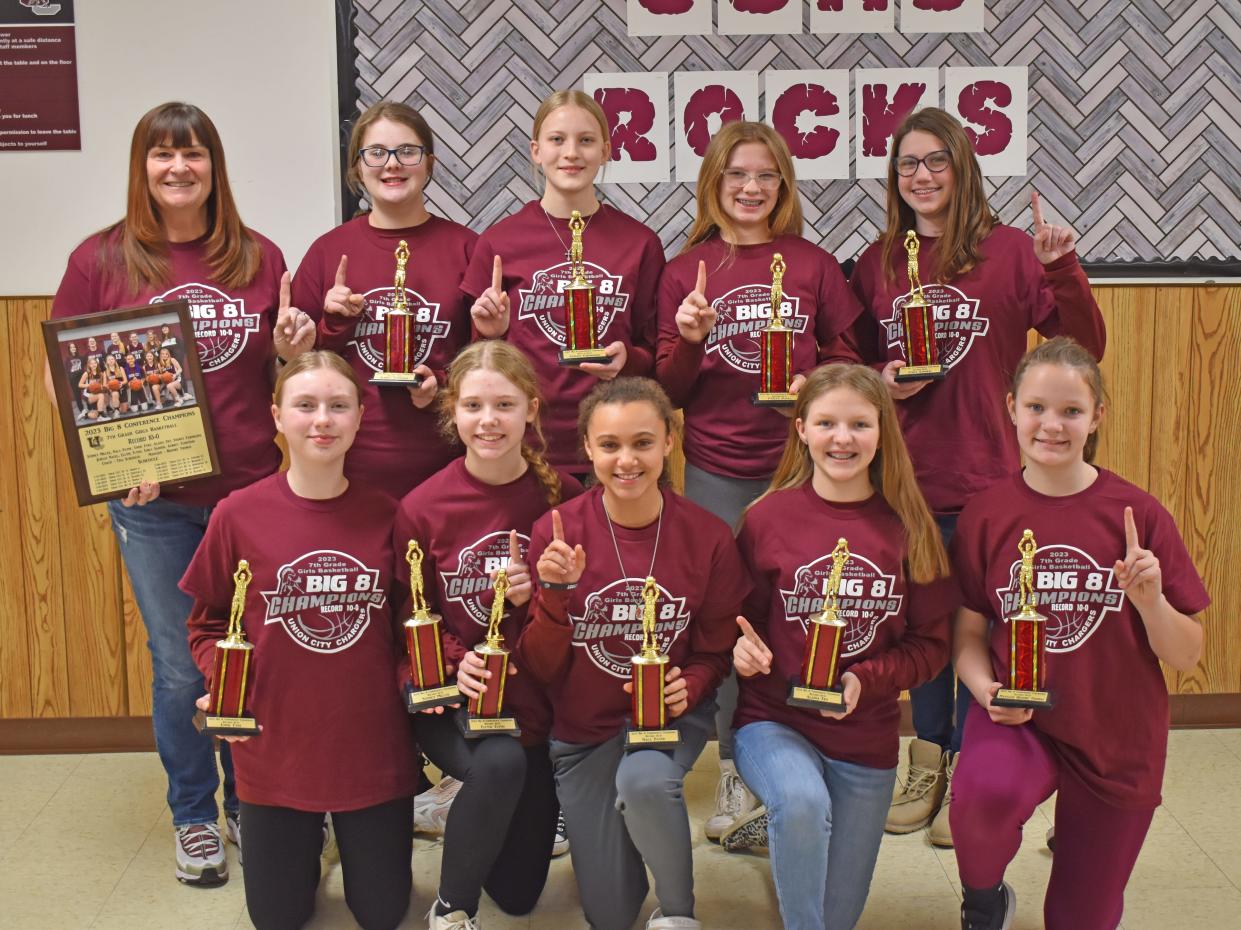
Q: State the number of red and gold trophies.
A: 10